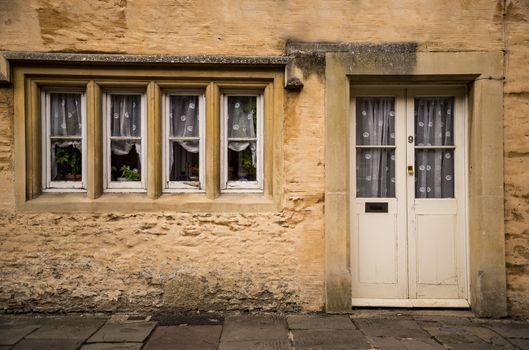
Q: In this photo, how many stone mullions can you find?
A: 3